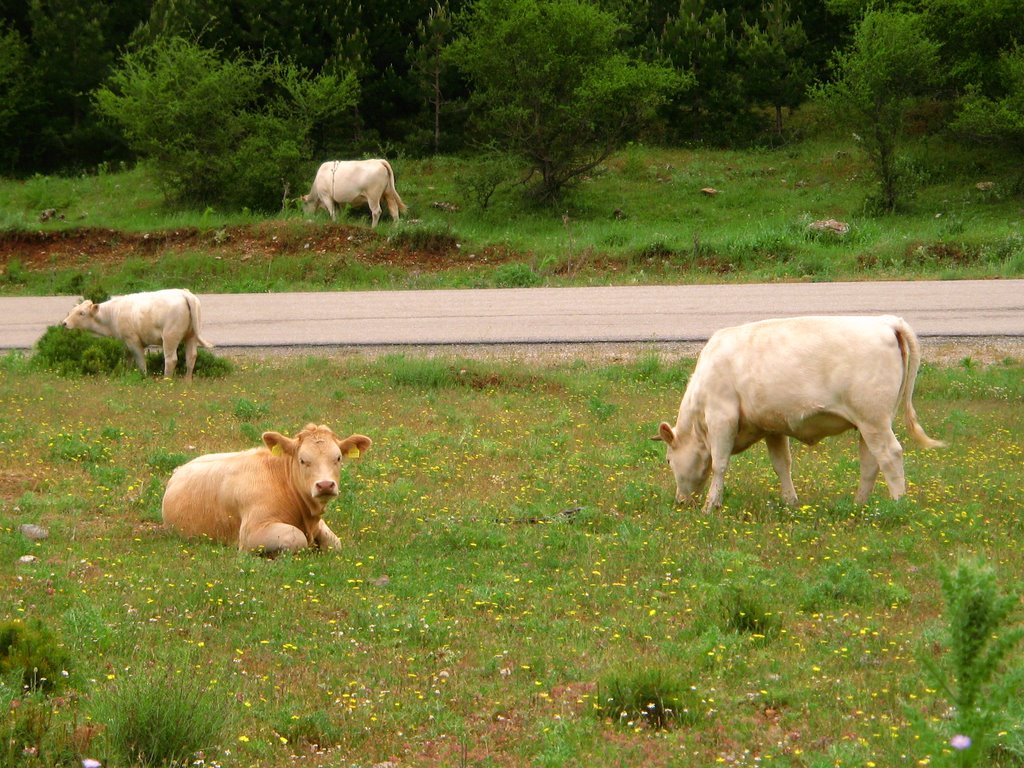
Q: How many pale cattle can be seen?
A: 3